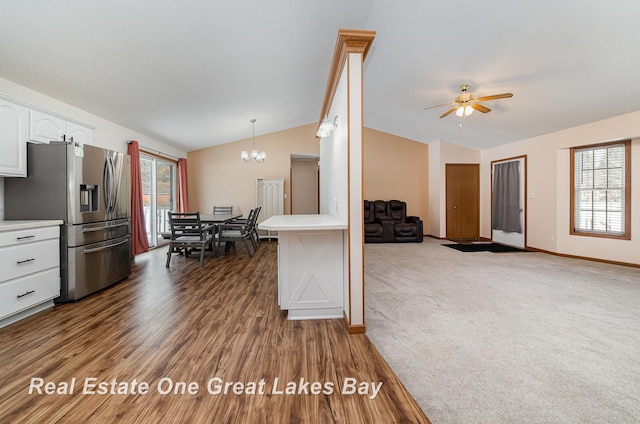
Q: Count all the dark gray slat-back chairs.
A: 4